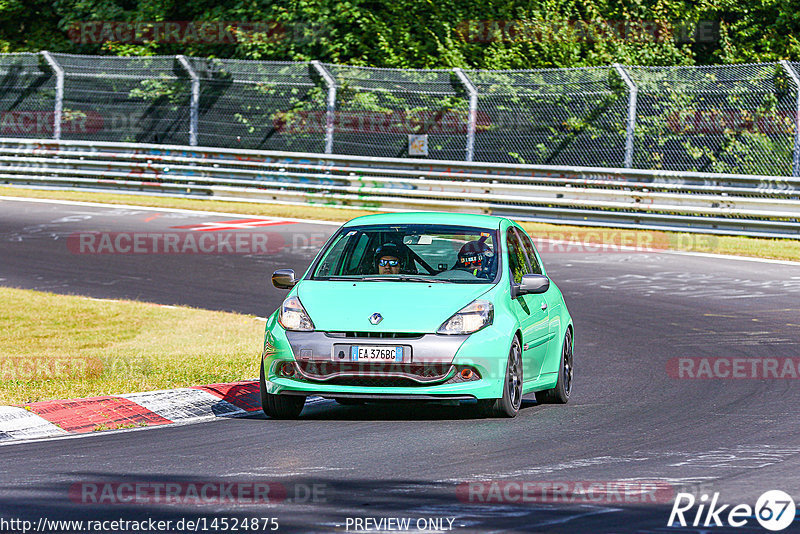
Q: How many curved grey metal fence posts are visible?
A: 6